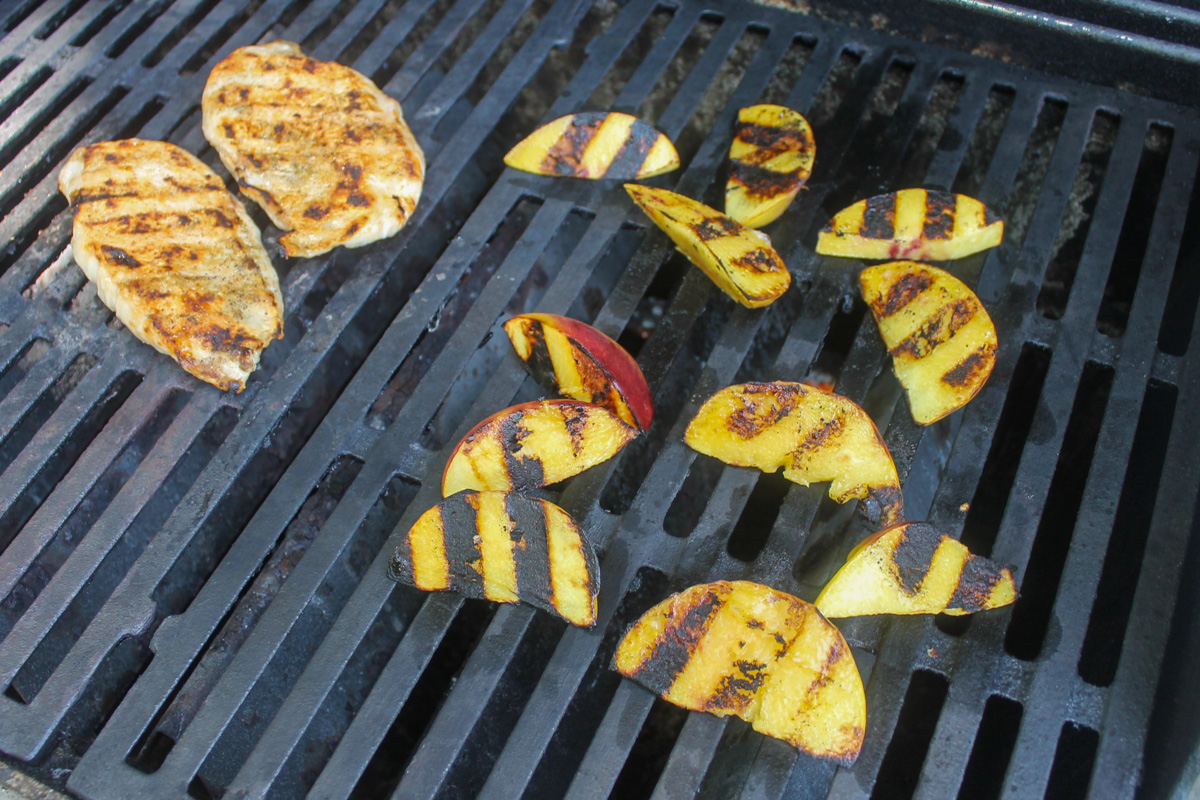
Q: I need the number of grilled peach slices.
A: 11